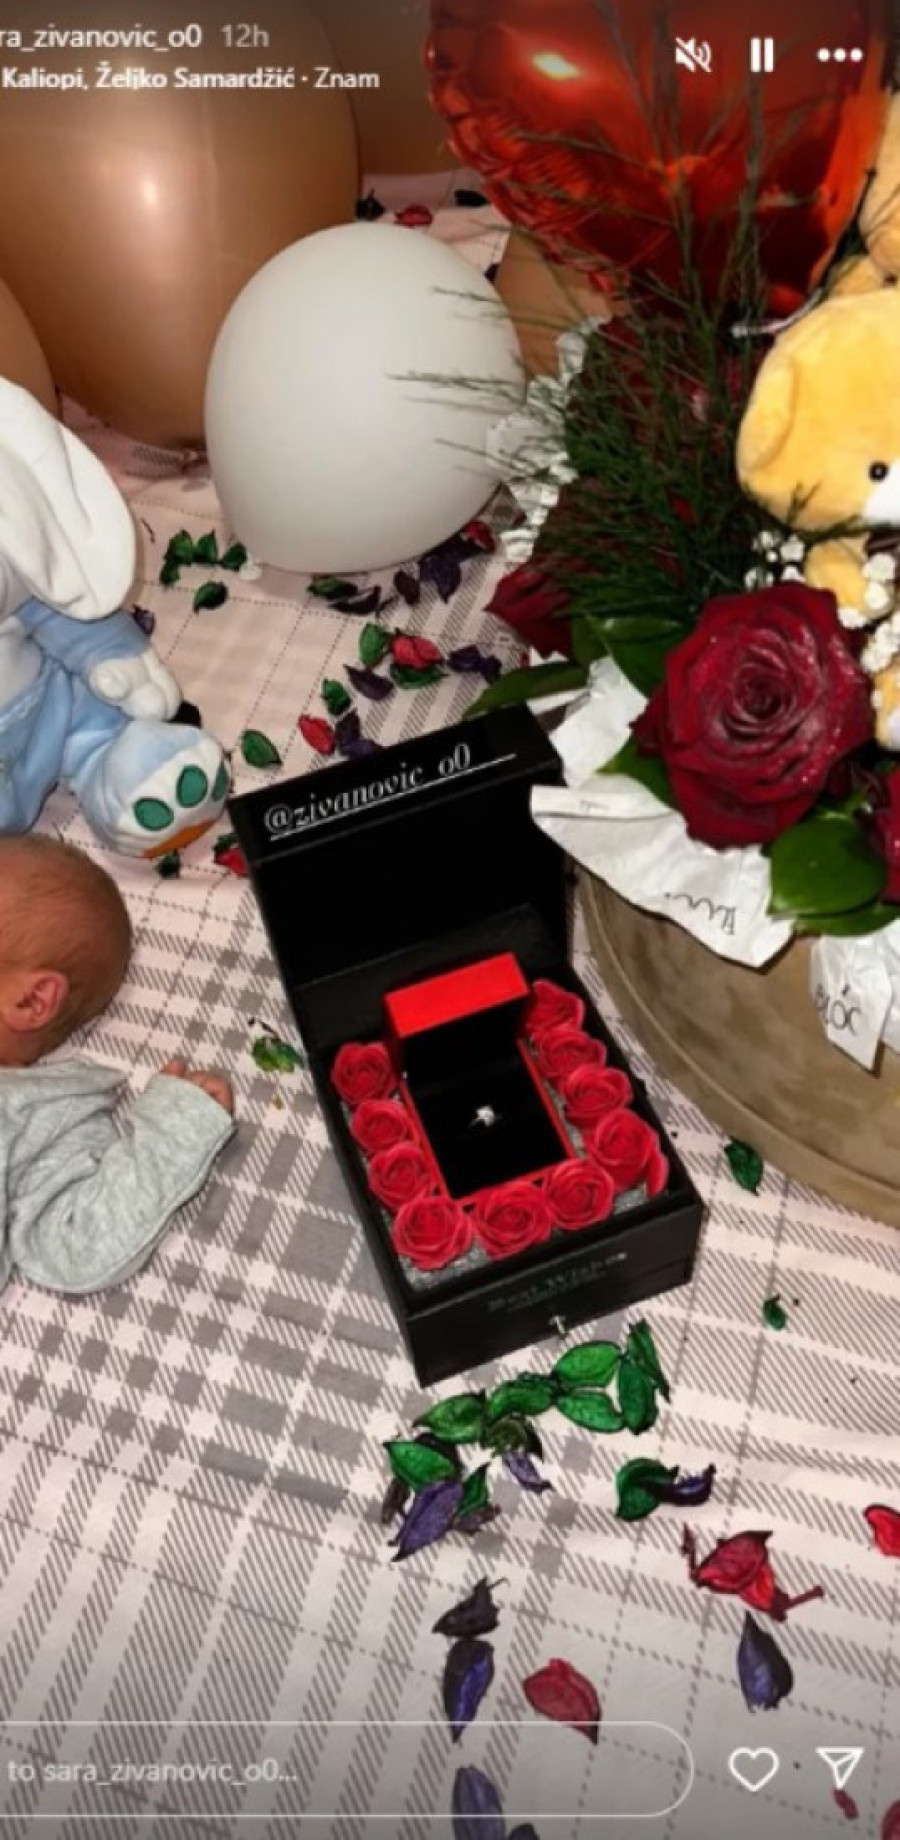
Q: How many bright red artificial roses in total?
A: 10